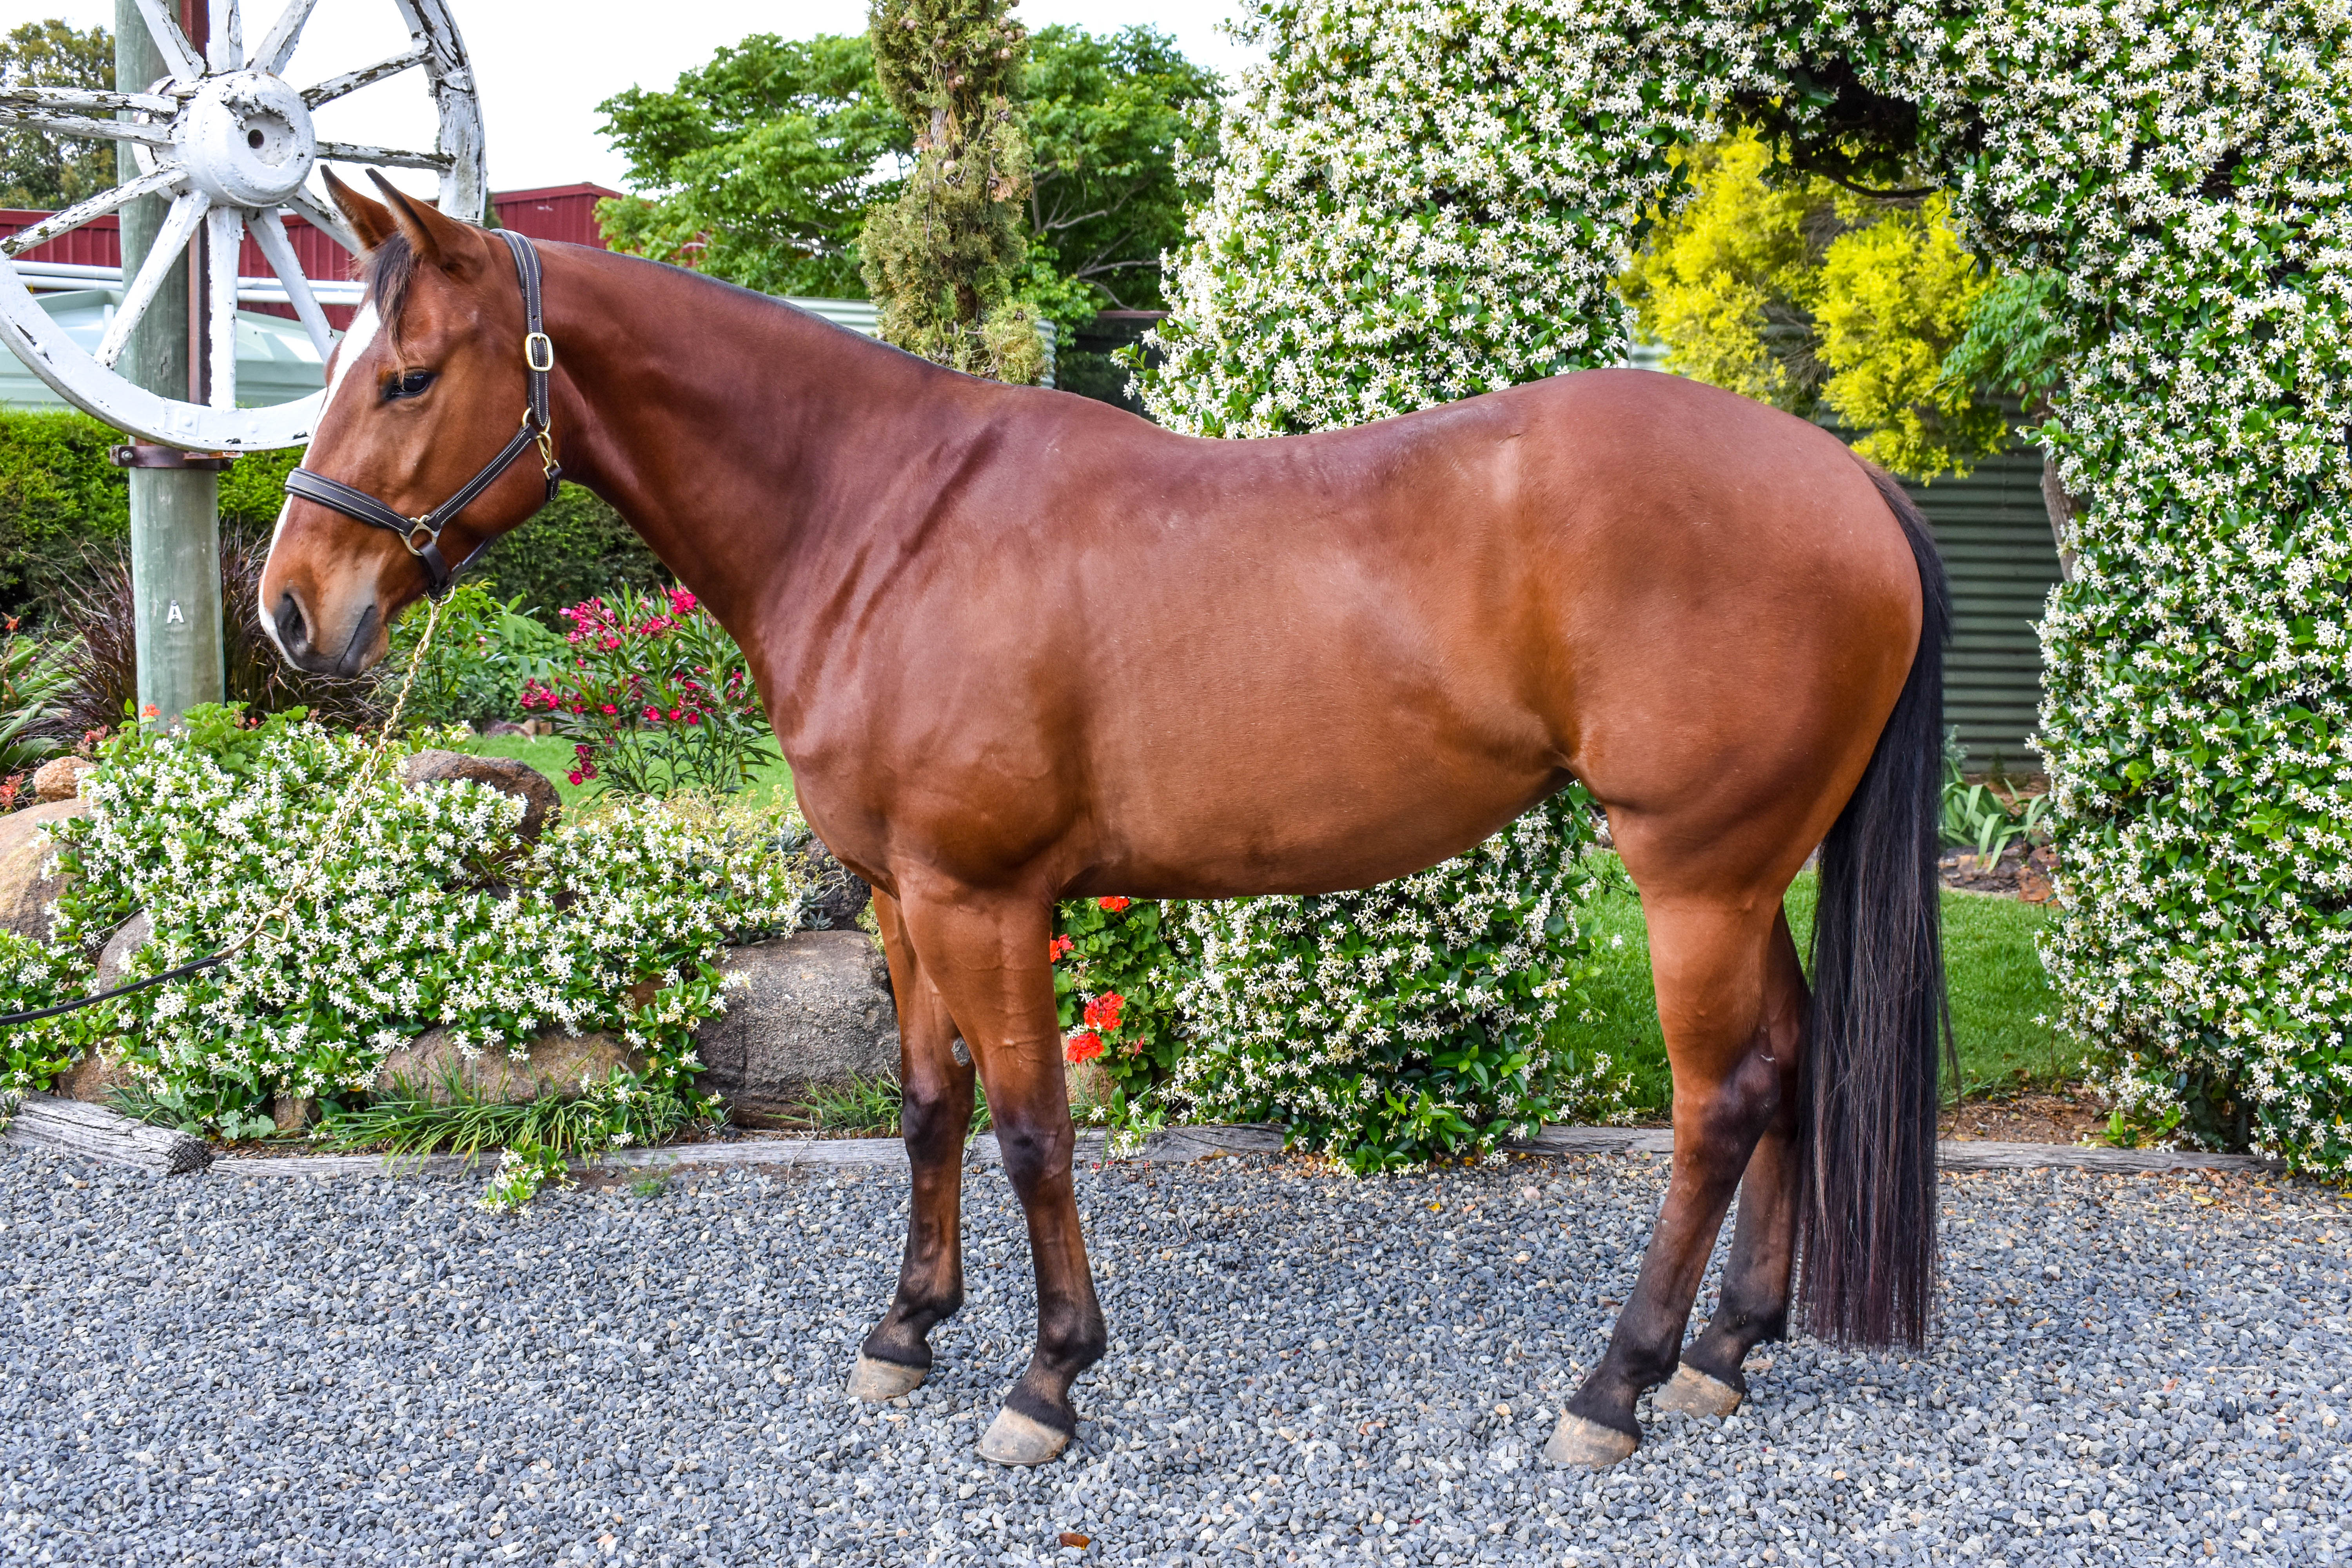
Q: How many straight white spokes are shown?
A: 12